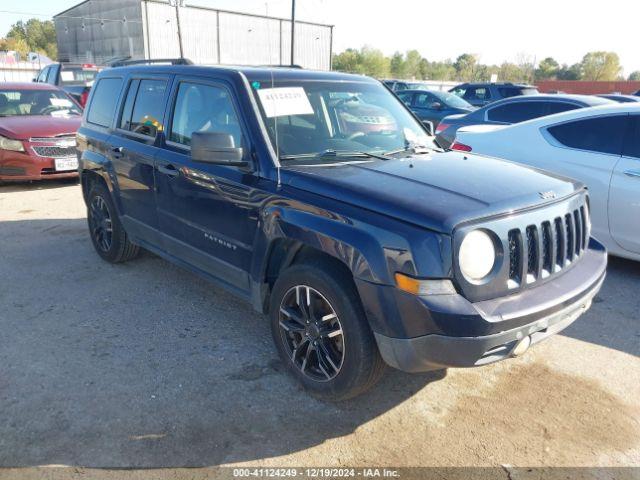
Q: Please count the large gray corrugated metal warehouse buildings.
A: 1